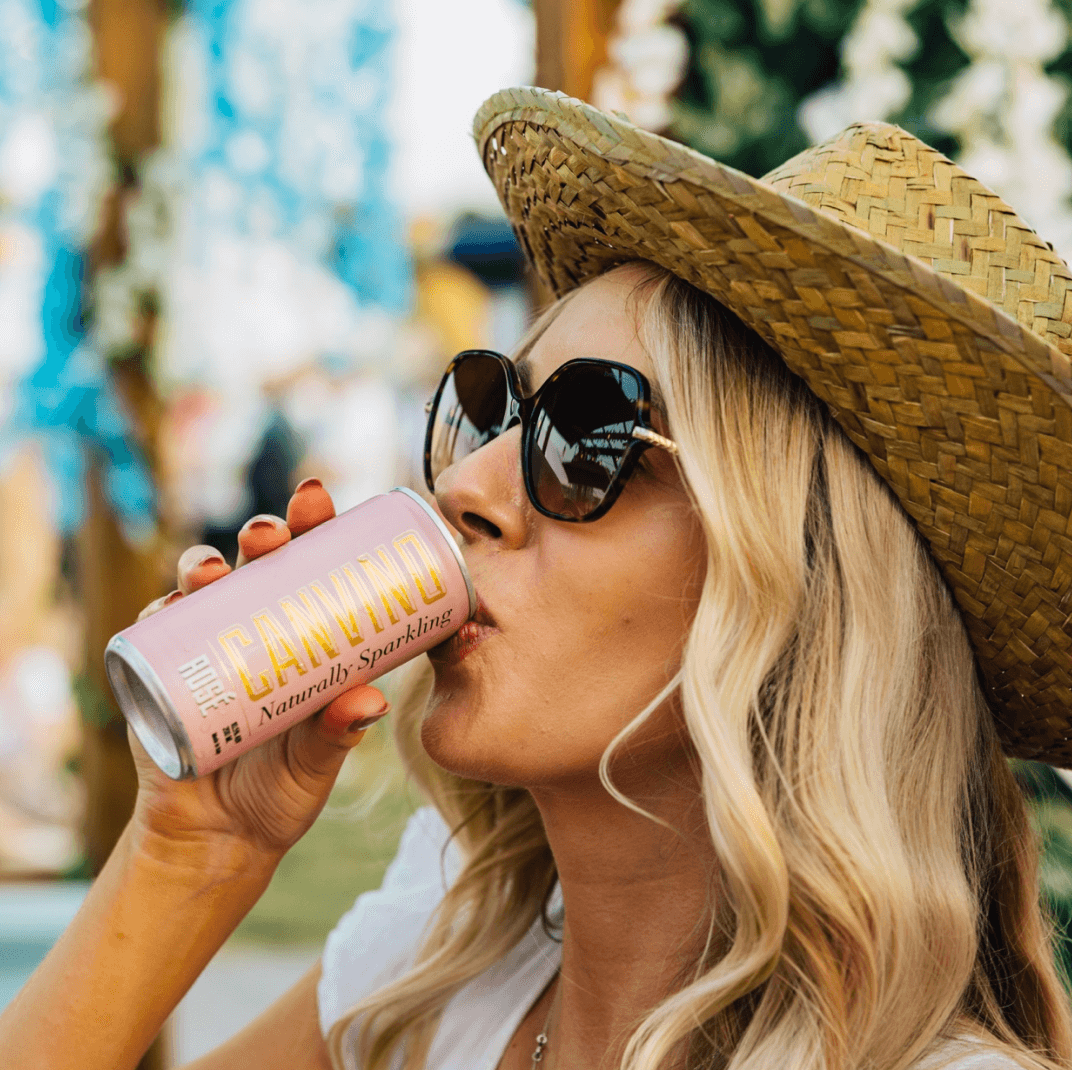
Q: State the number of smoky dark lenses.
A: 2